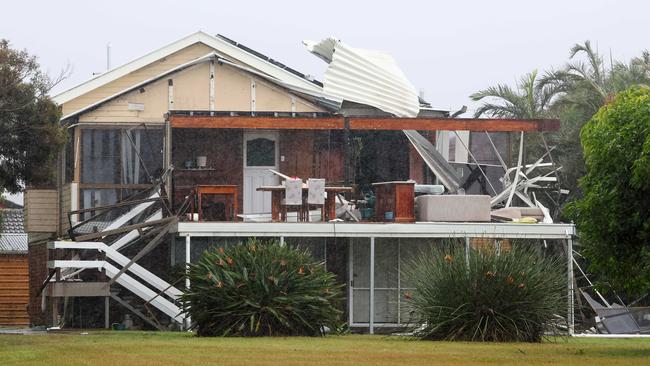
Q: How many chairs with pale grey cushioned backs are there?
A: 2